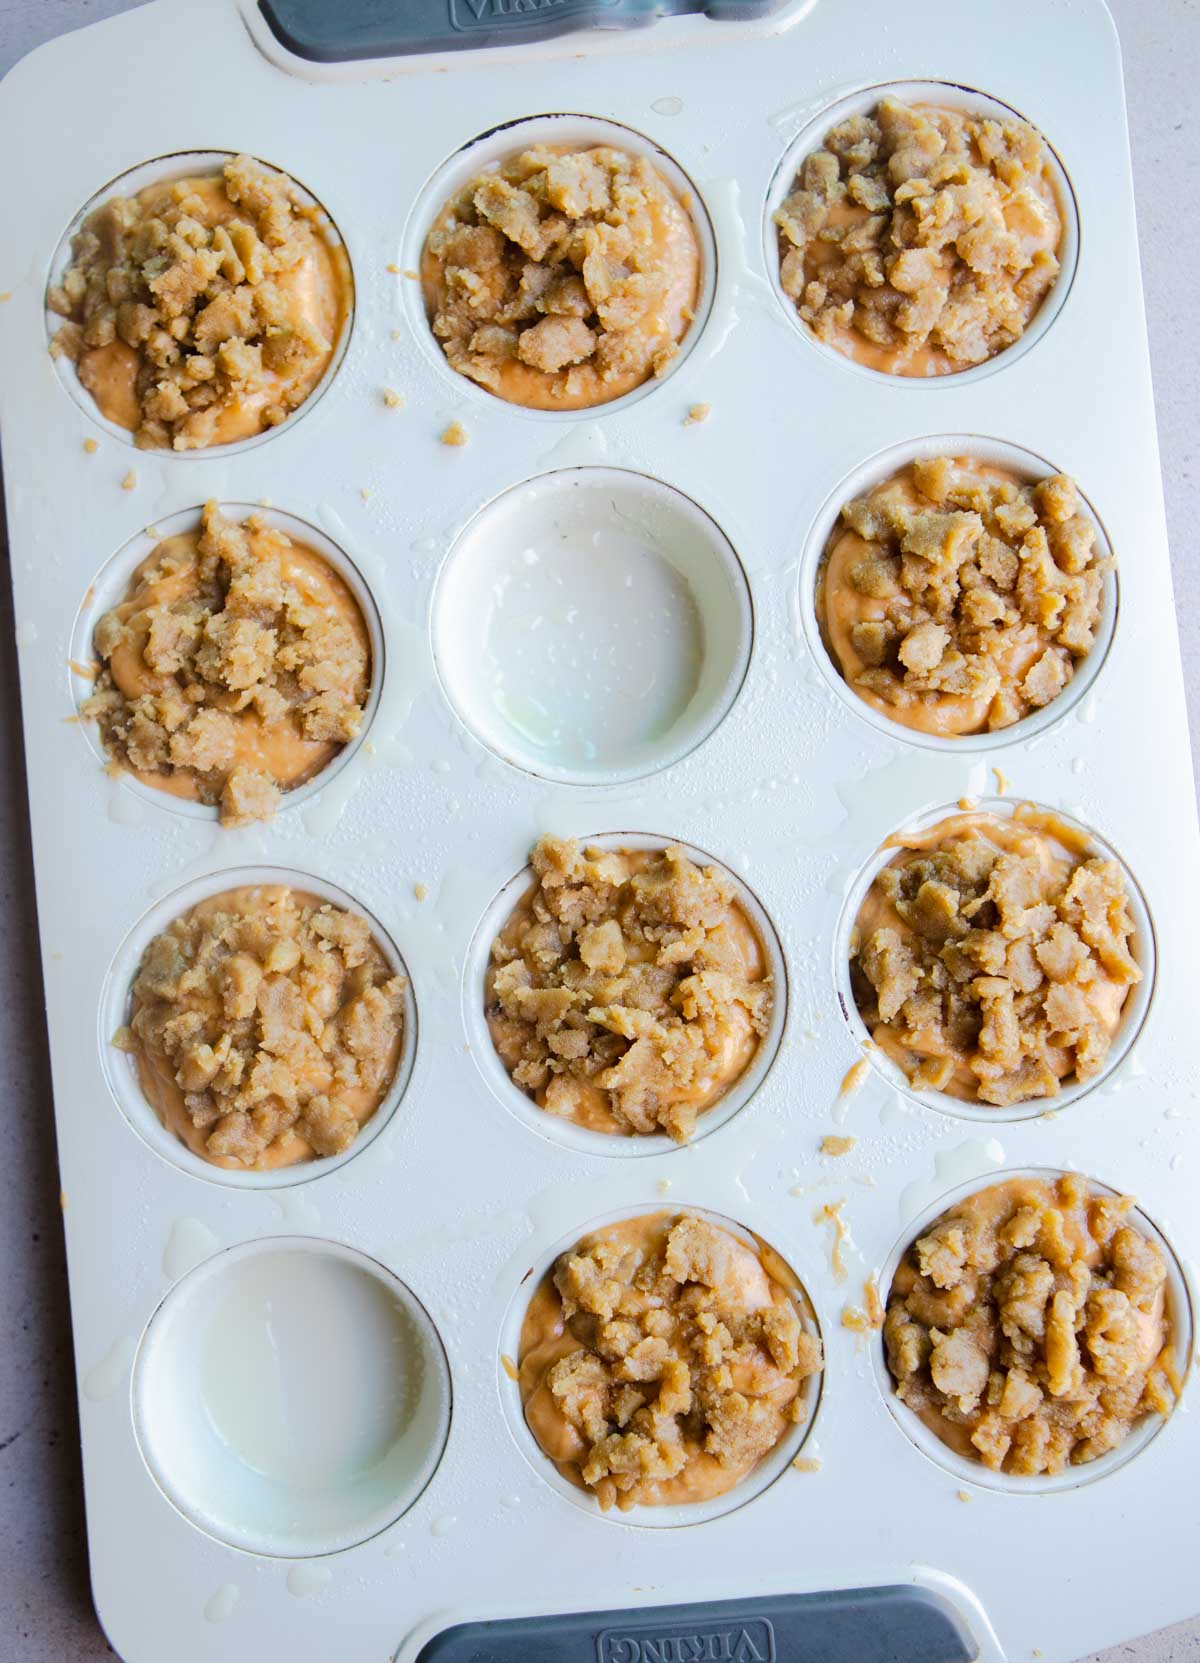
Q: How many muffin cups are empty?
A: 2